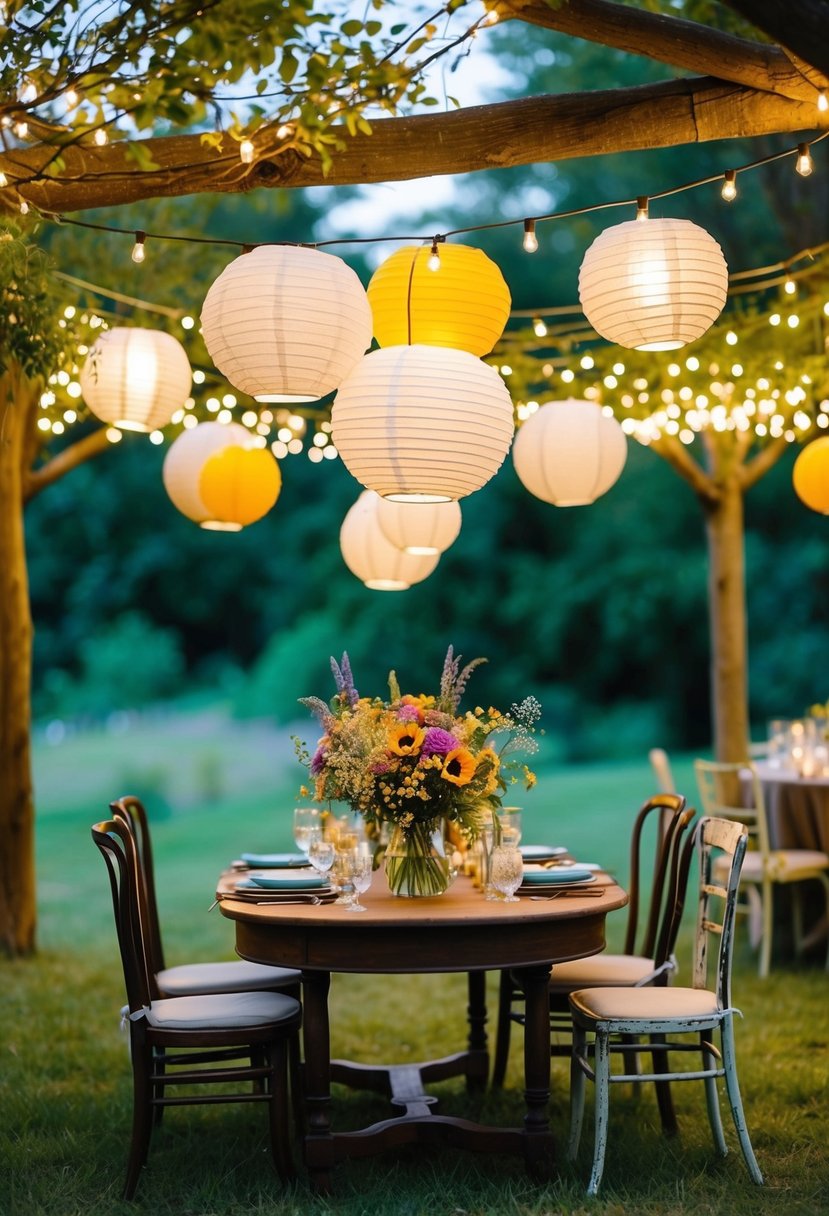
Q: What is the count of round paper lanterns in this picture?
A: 11